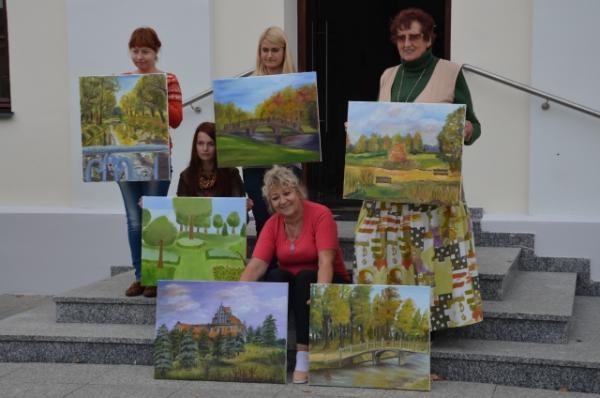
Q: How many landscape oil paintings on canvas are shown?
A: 6